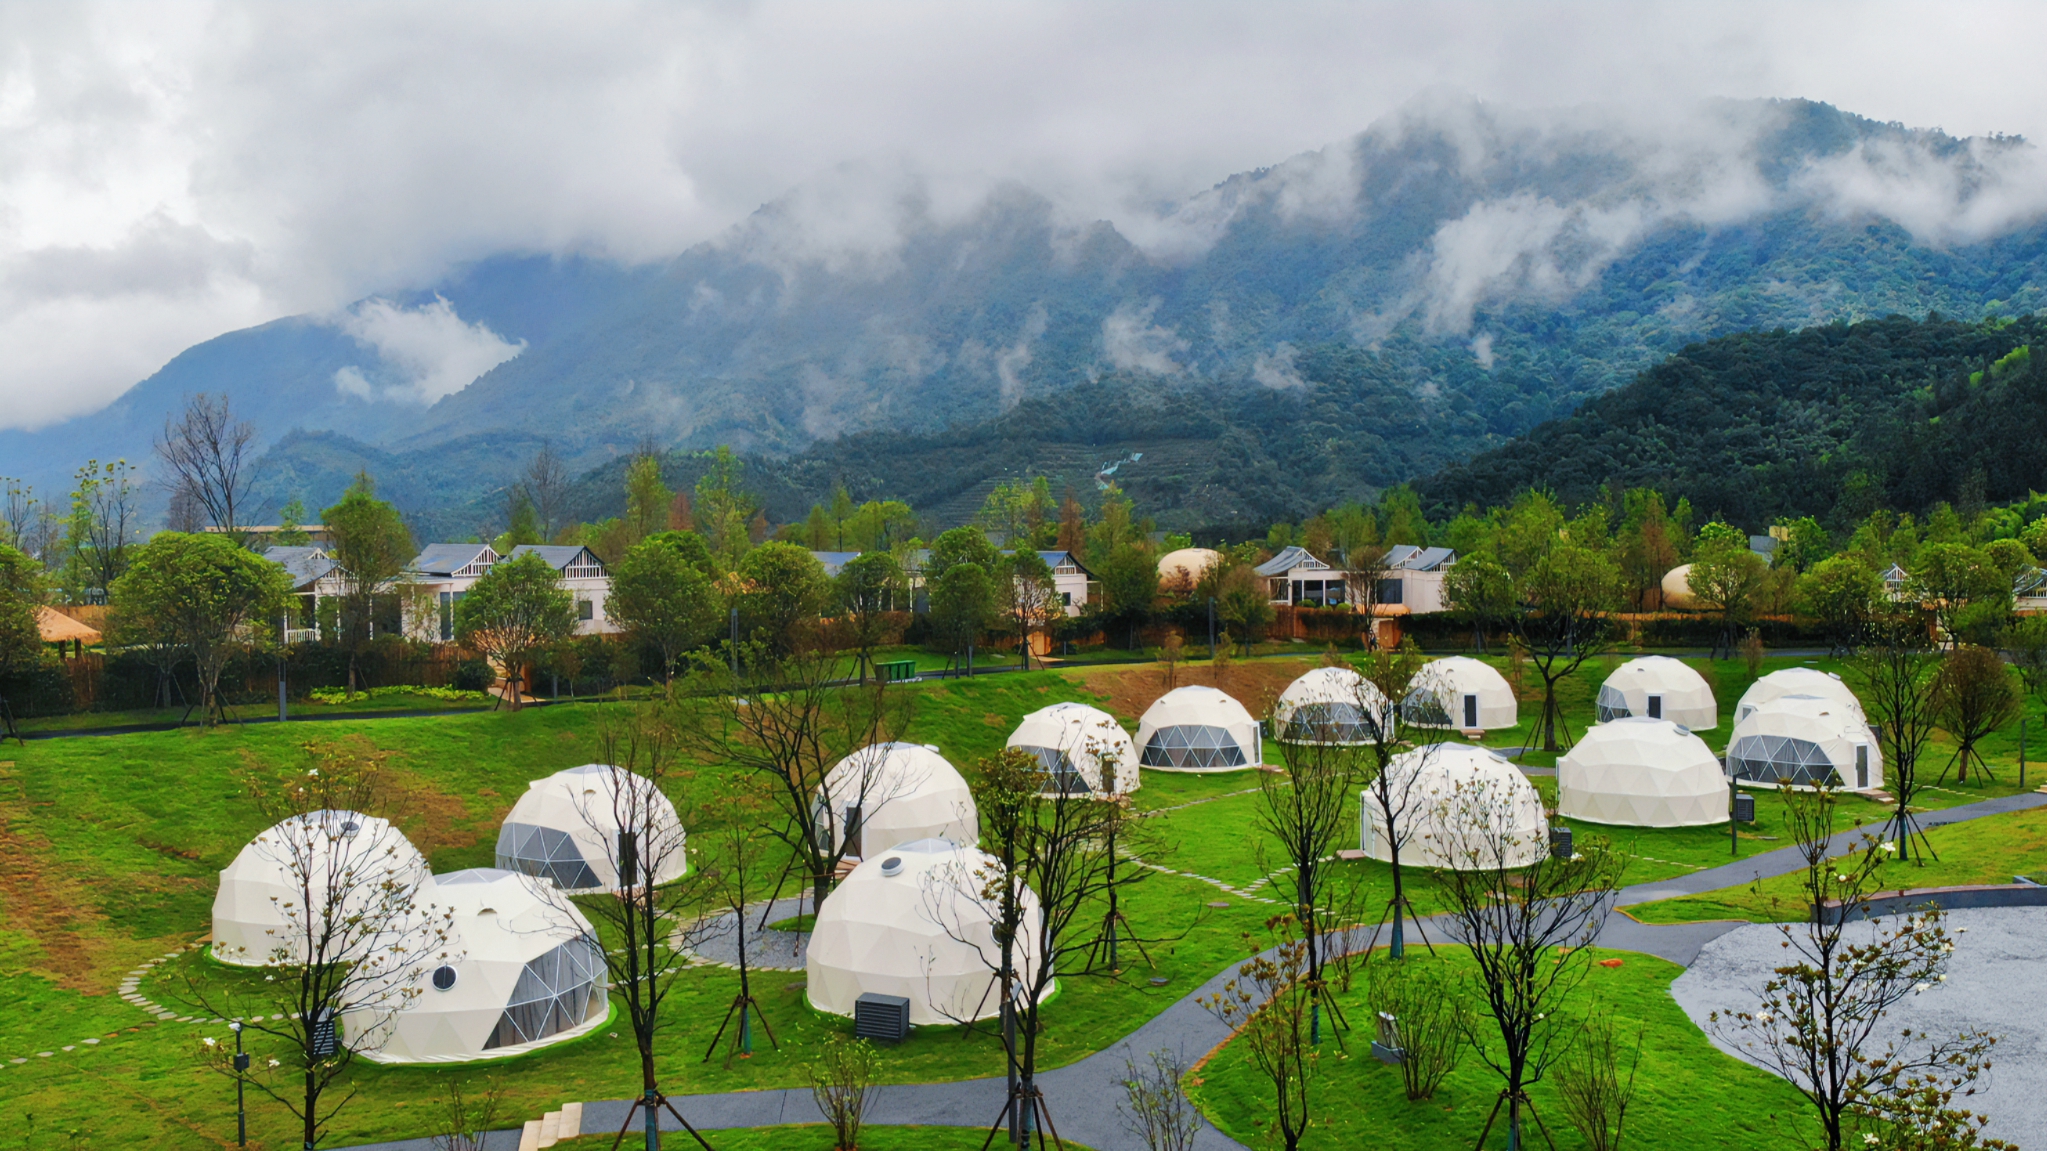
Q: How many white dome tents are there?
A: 14